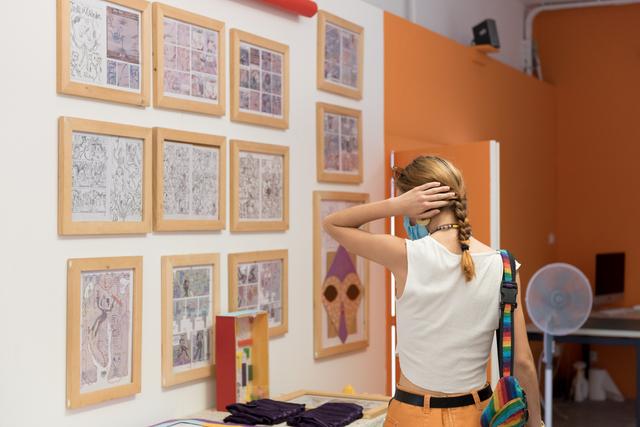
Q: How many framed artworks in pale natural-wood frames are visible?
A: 12